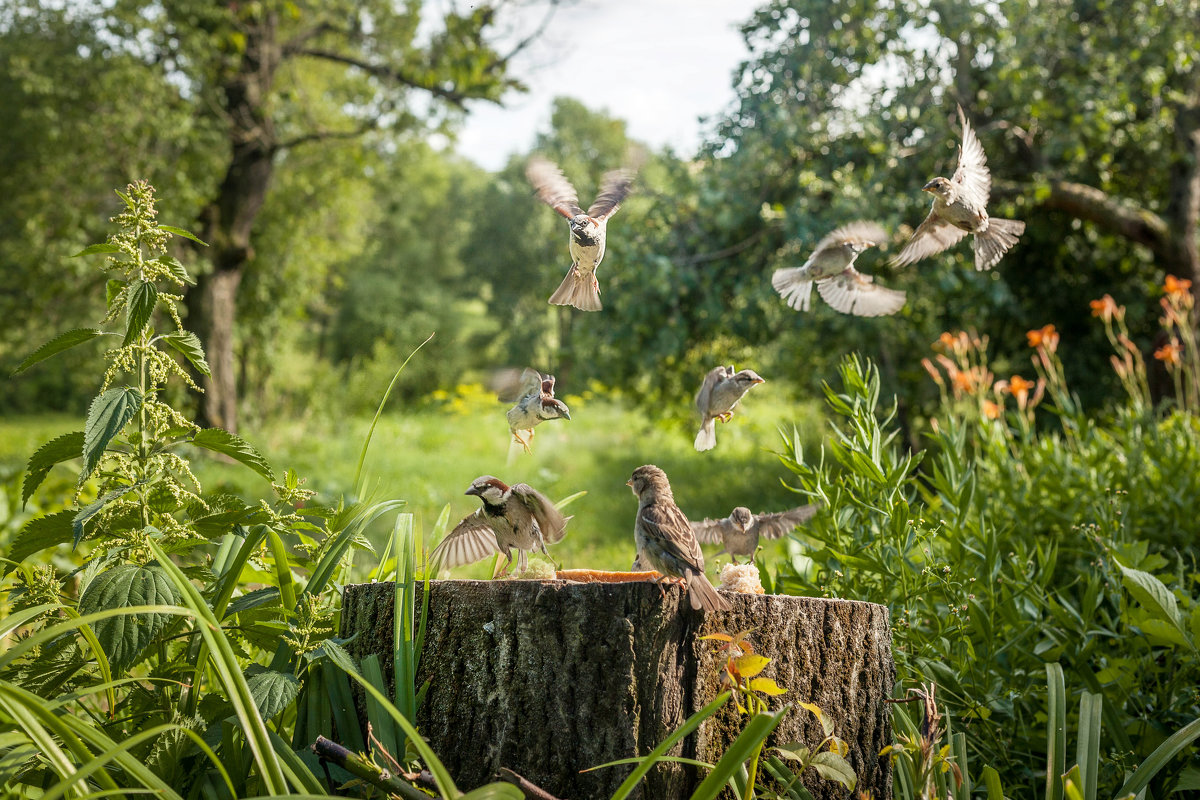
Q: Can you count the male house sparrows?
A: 3